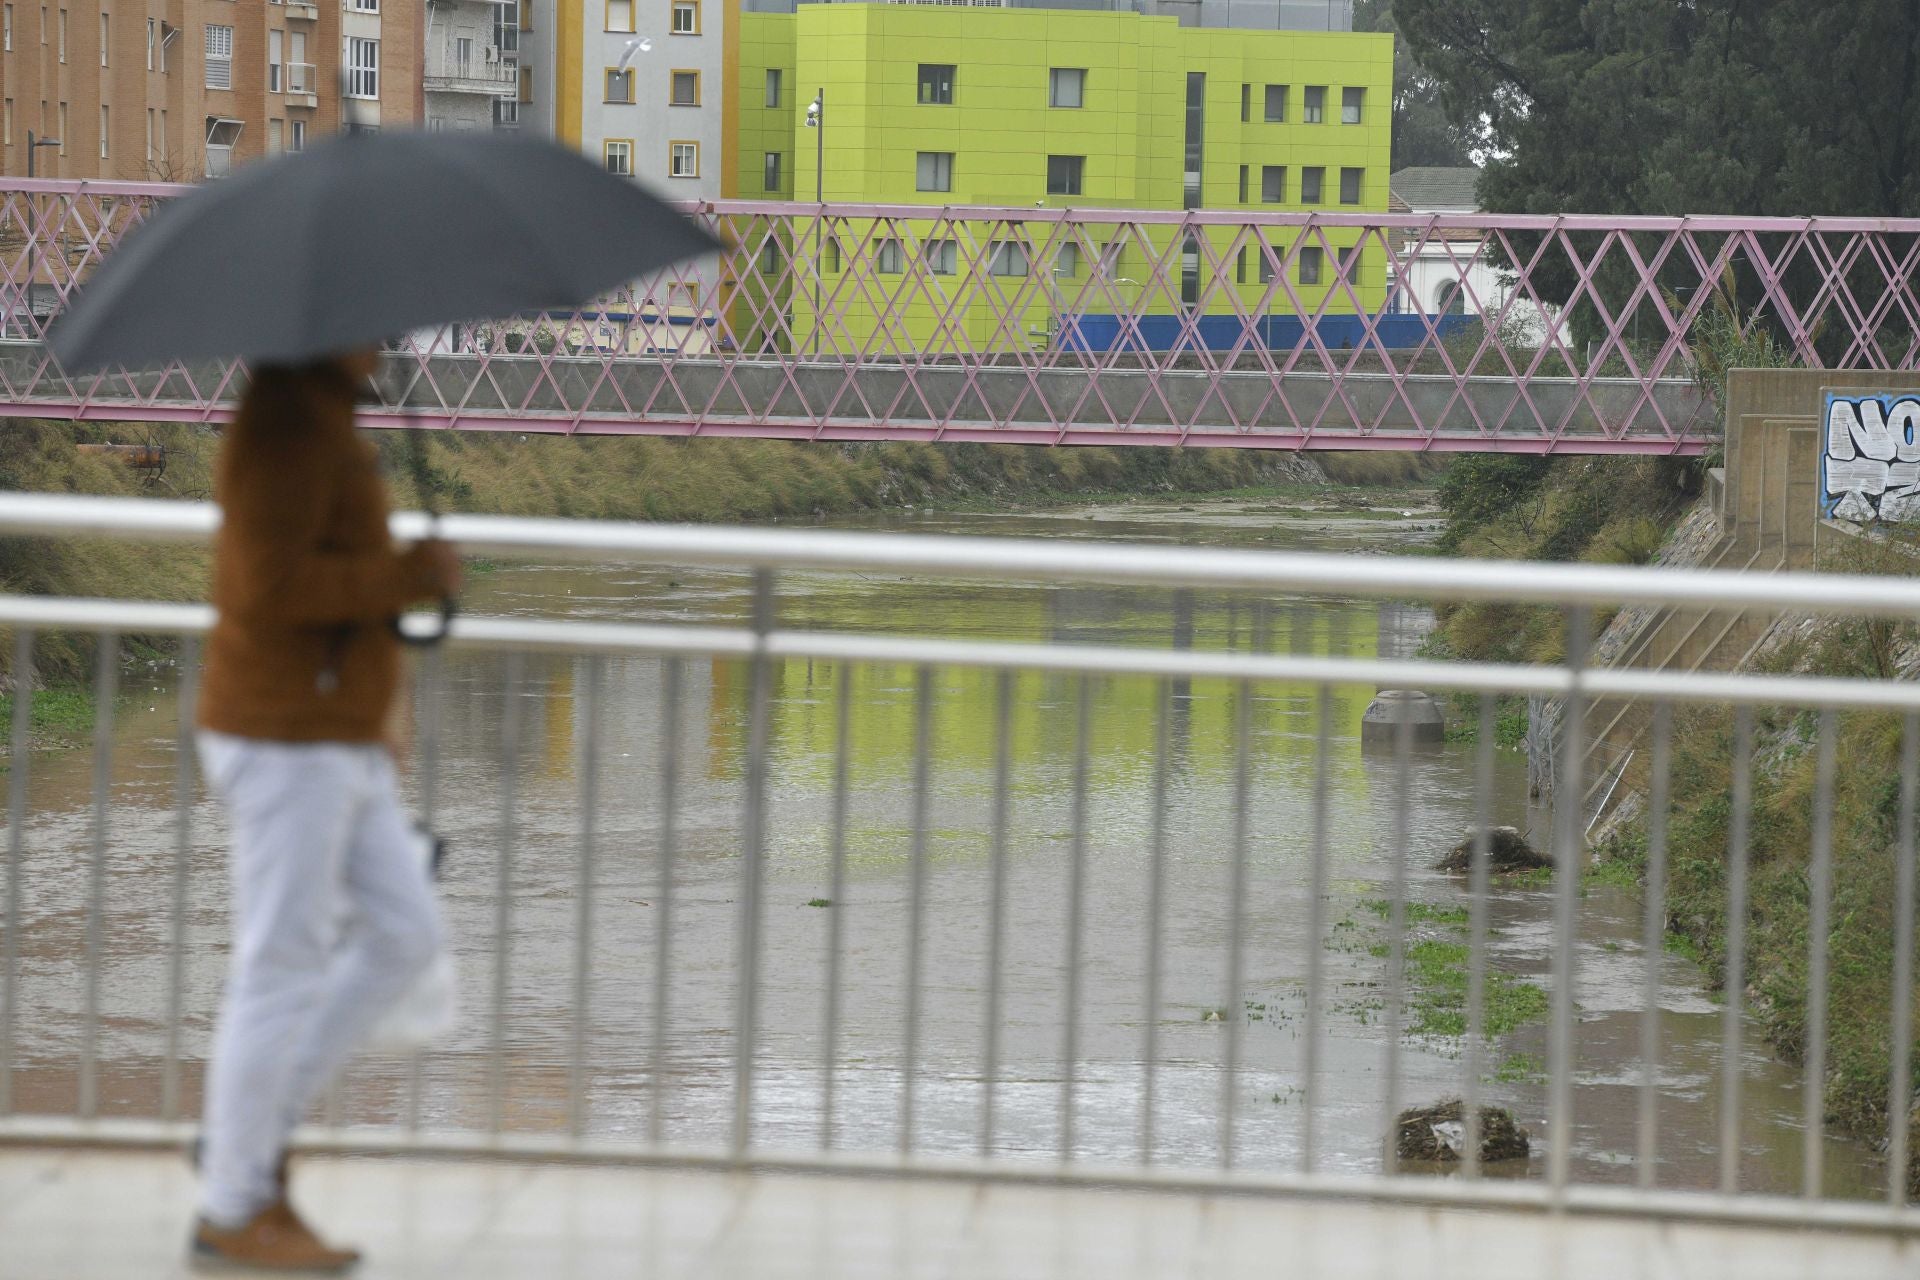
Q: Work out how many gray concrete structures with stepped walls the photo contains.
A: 1